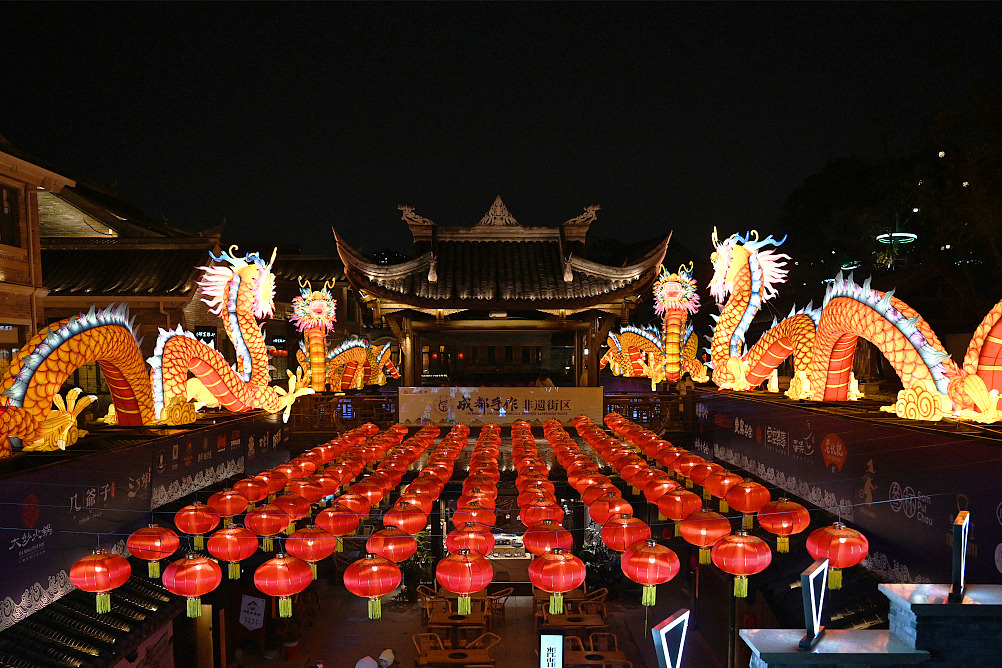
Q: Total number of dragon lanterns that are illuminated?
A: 4